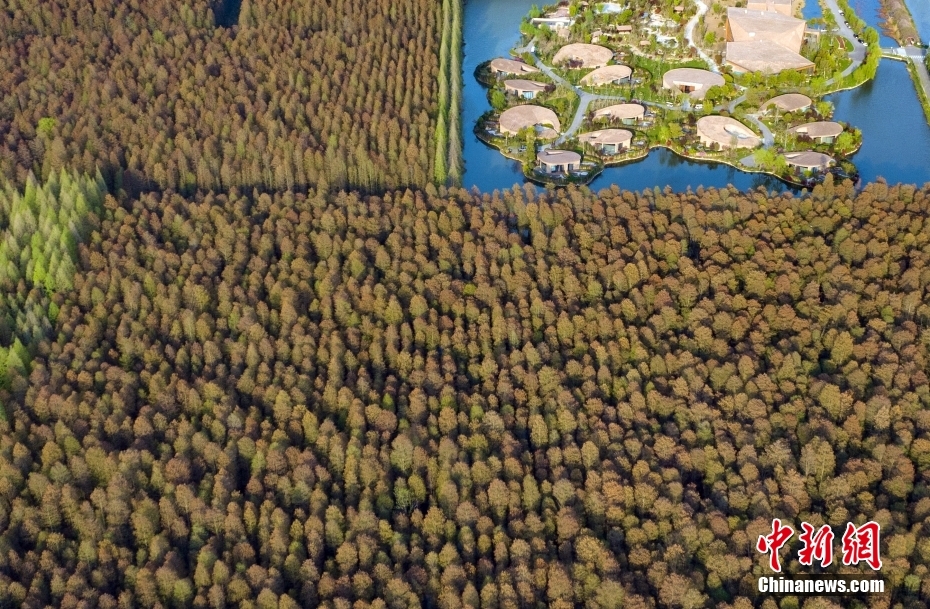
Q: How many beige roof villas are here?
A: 13